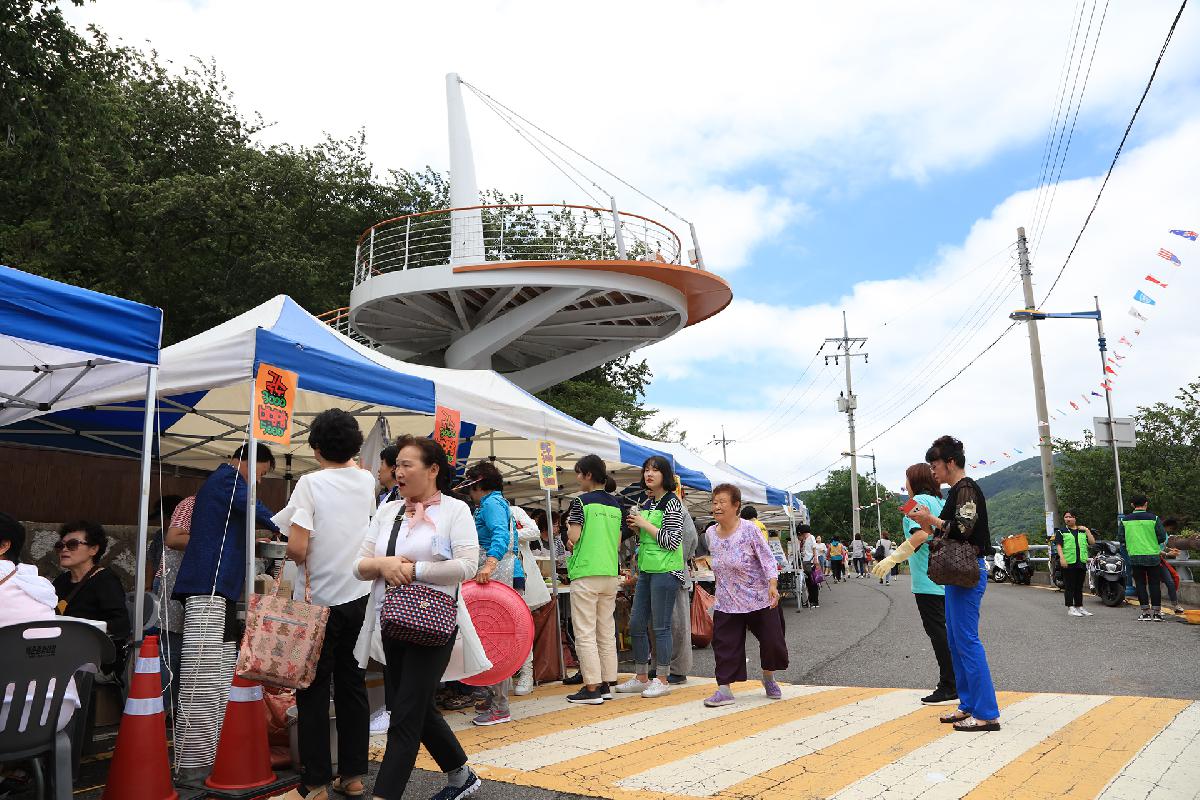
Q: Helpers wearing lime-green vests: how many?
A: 4